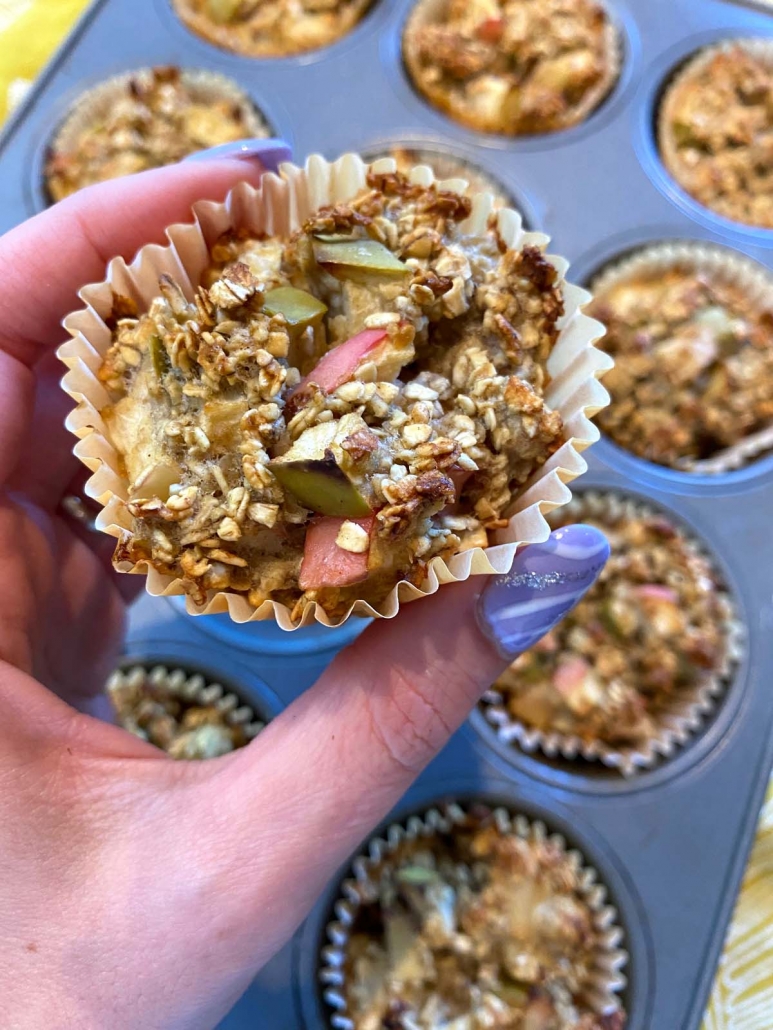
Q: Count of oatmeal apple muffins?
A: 10